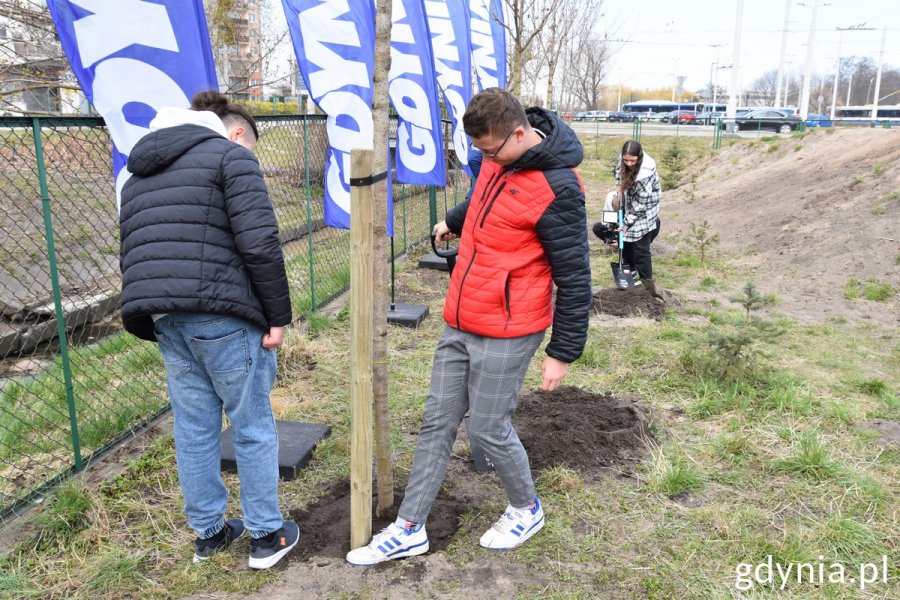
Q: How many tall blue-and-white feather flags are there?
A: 5